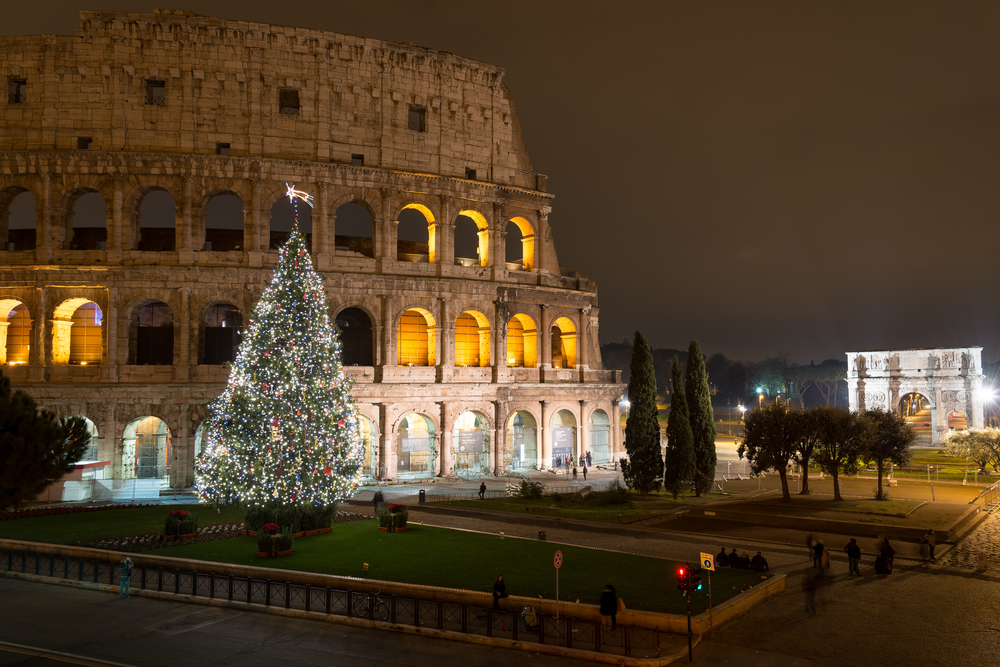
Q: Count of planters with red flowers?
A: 3